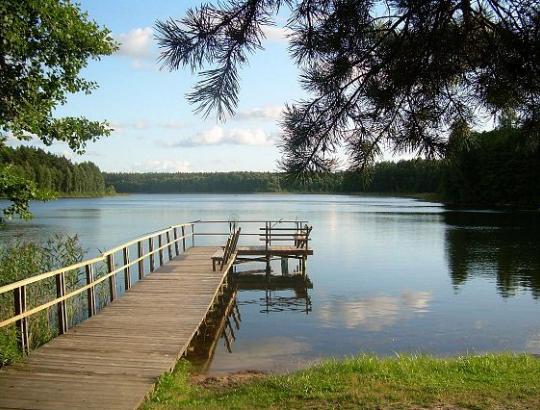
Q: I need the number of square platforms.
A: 1